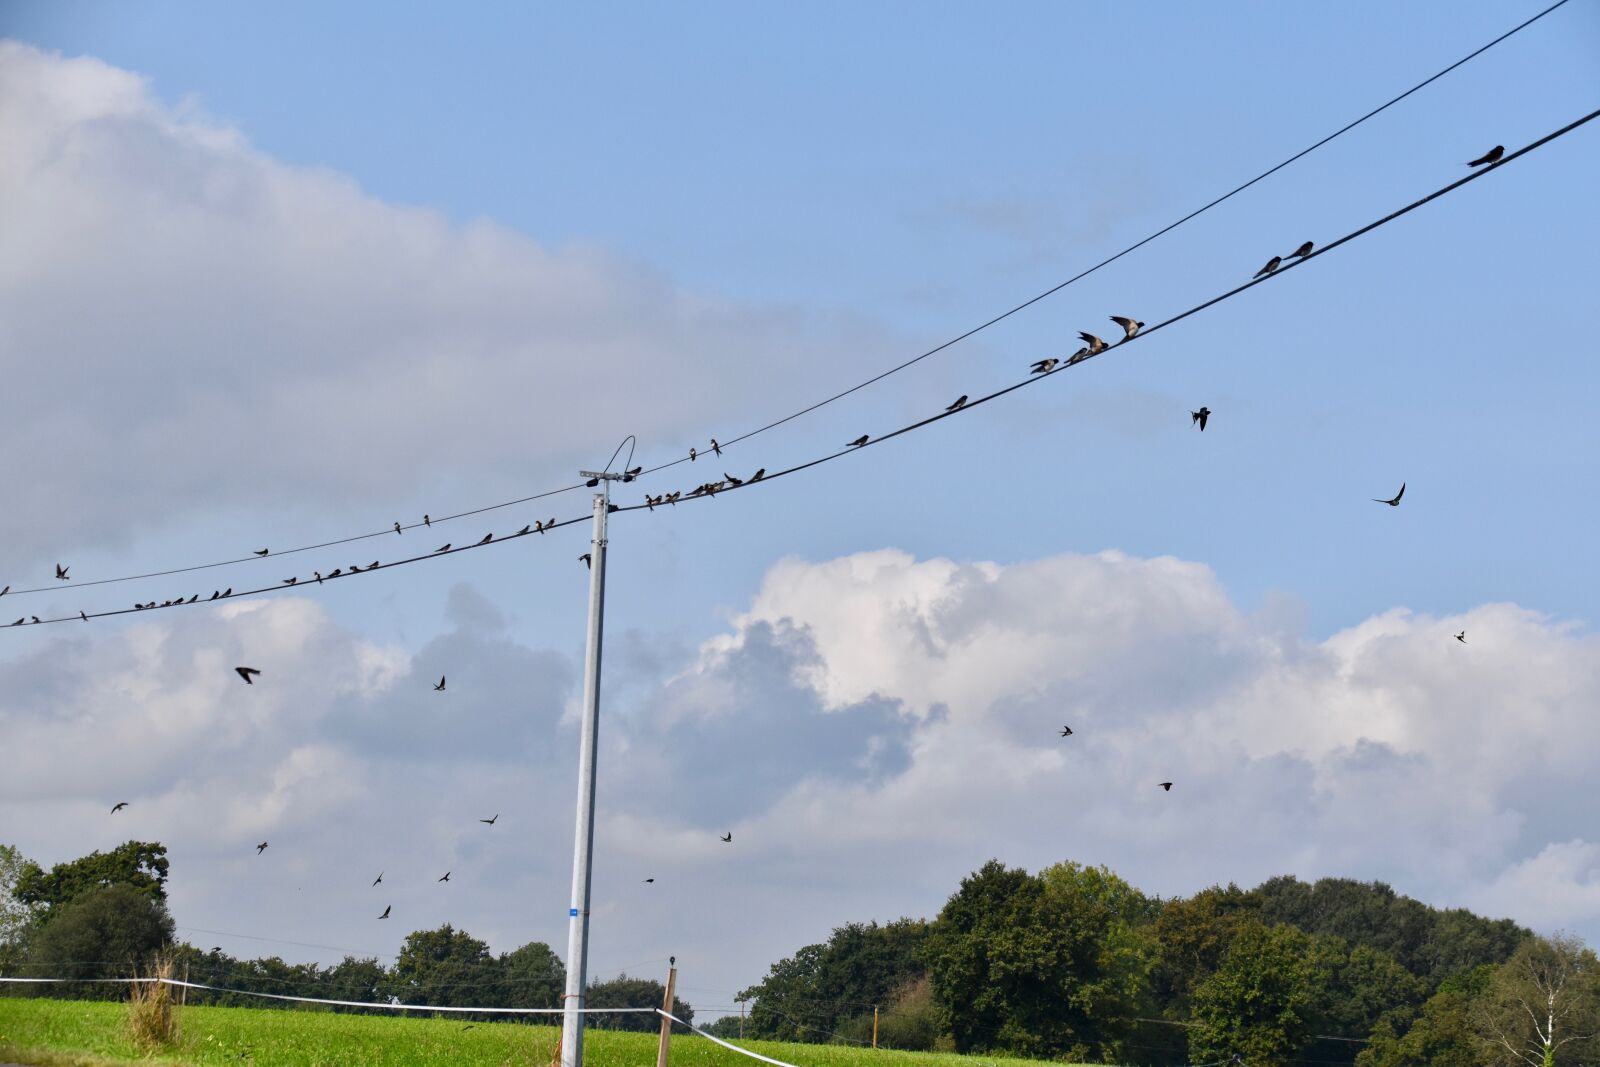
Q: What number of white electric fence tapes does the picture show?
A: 1